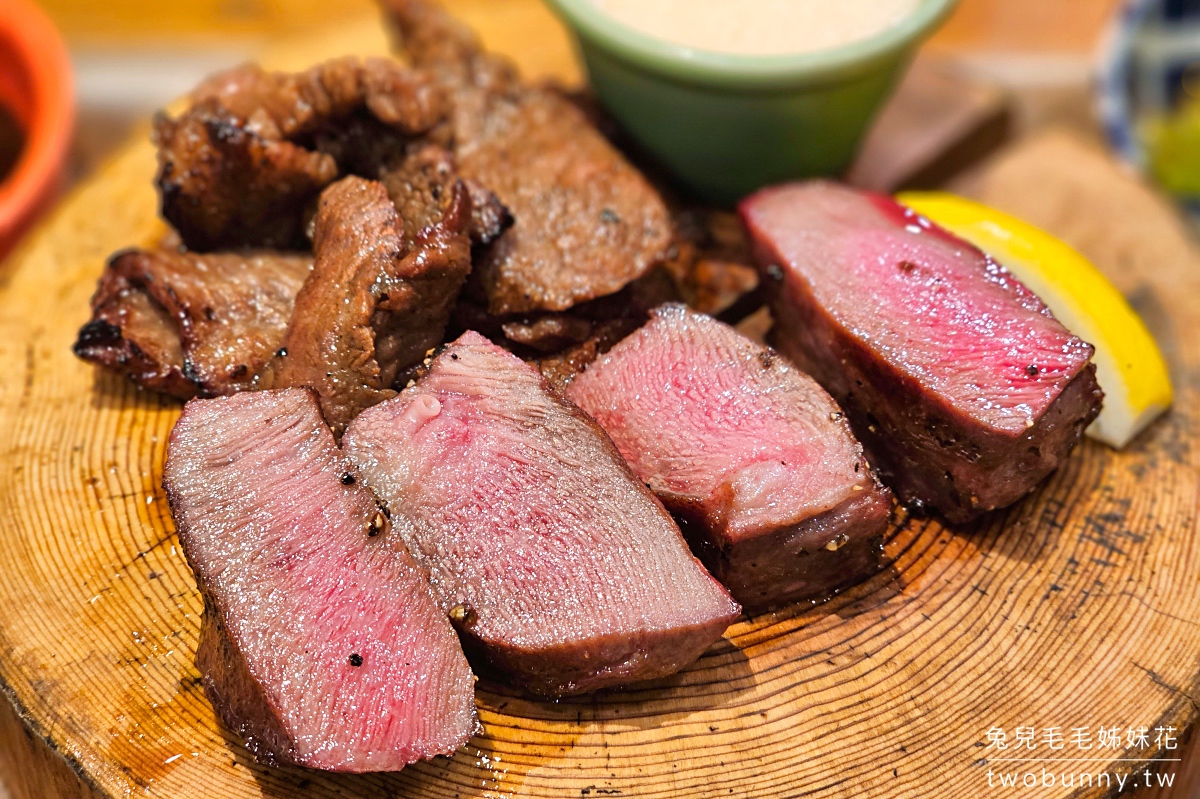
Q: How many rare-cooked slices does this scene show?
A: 4